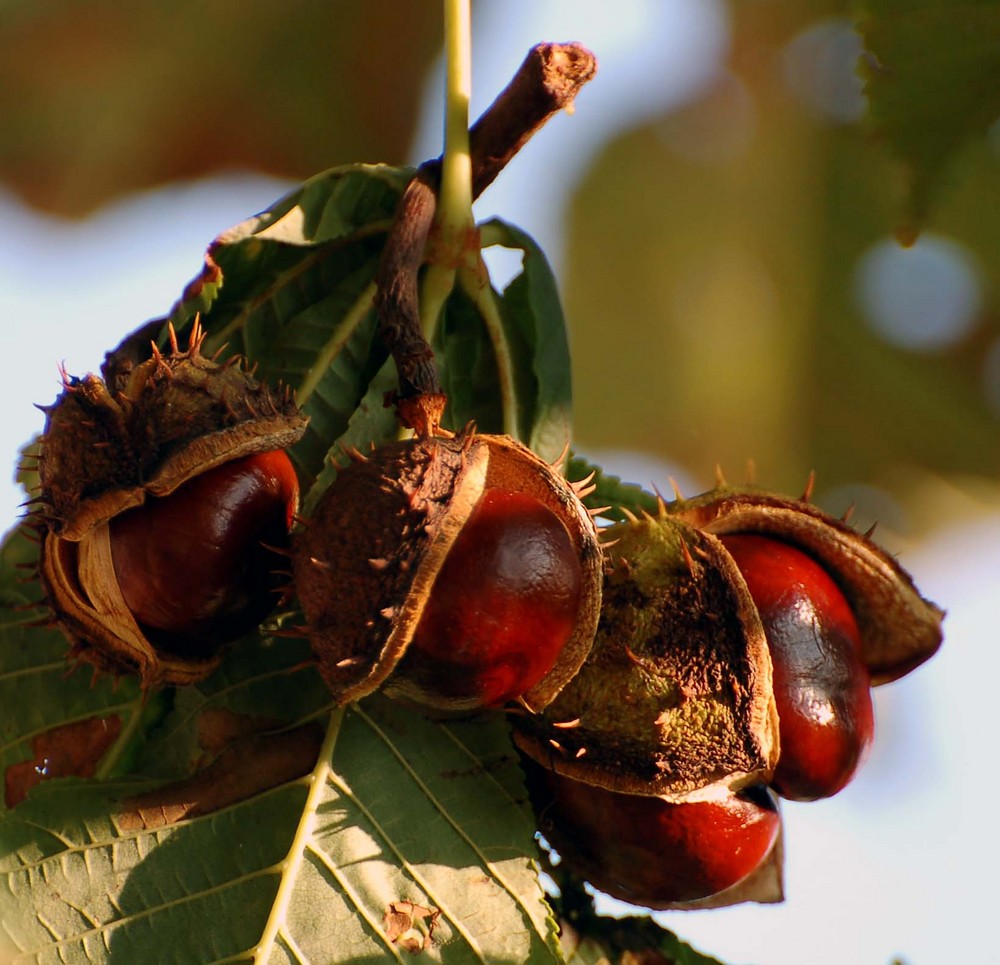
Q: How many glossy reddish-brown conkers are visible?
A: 4